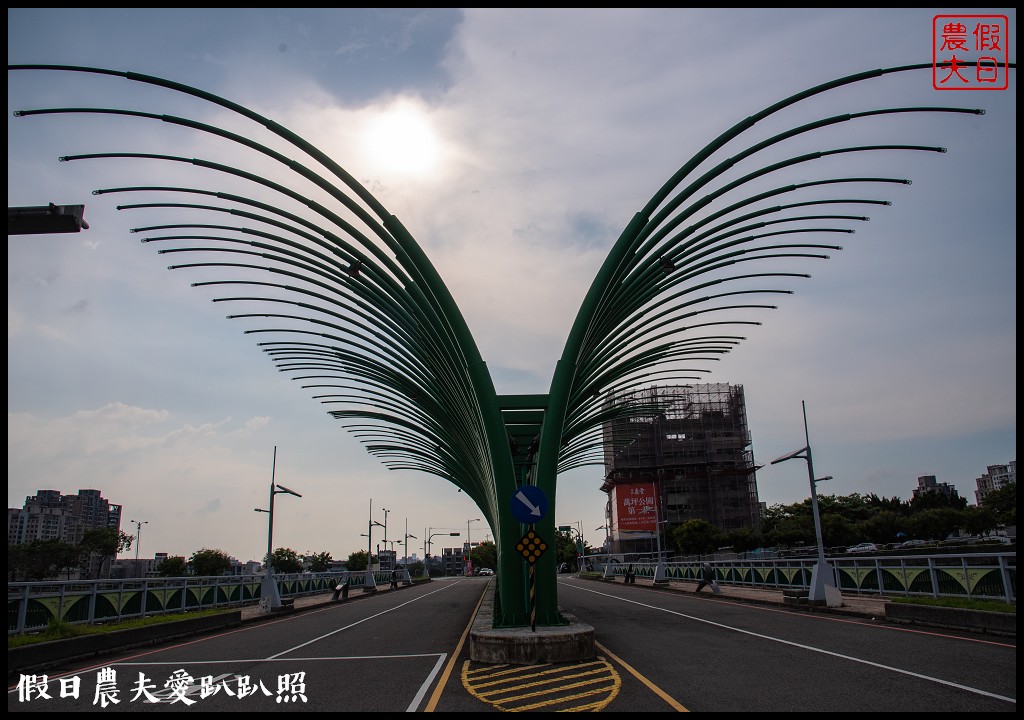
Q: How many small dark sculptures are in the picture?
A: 4